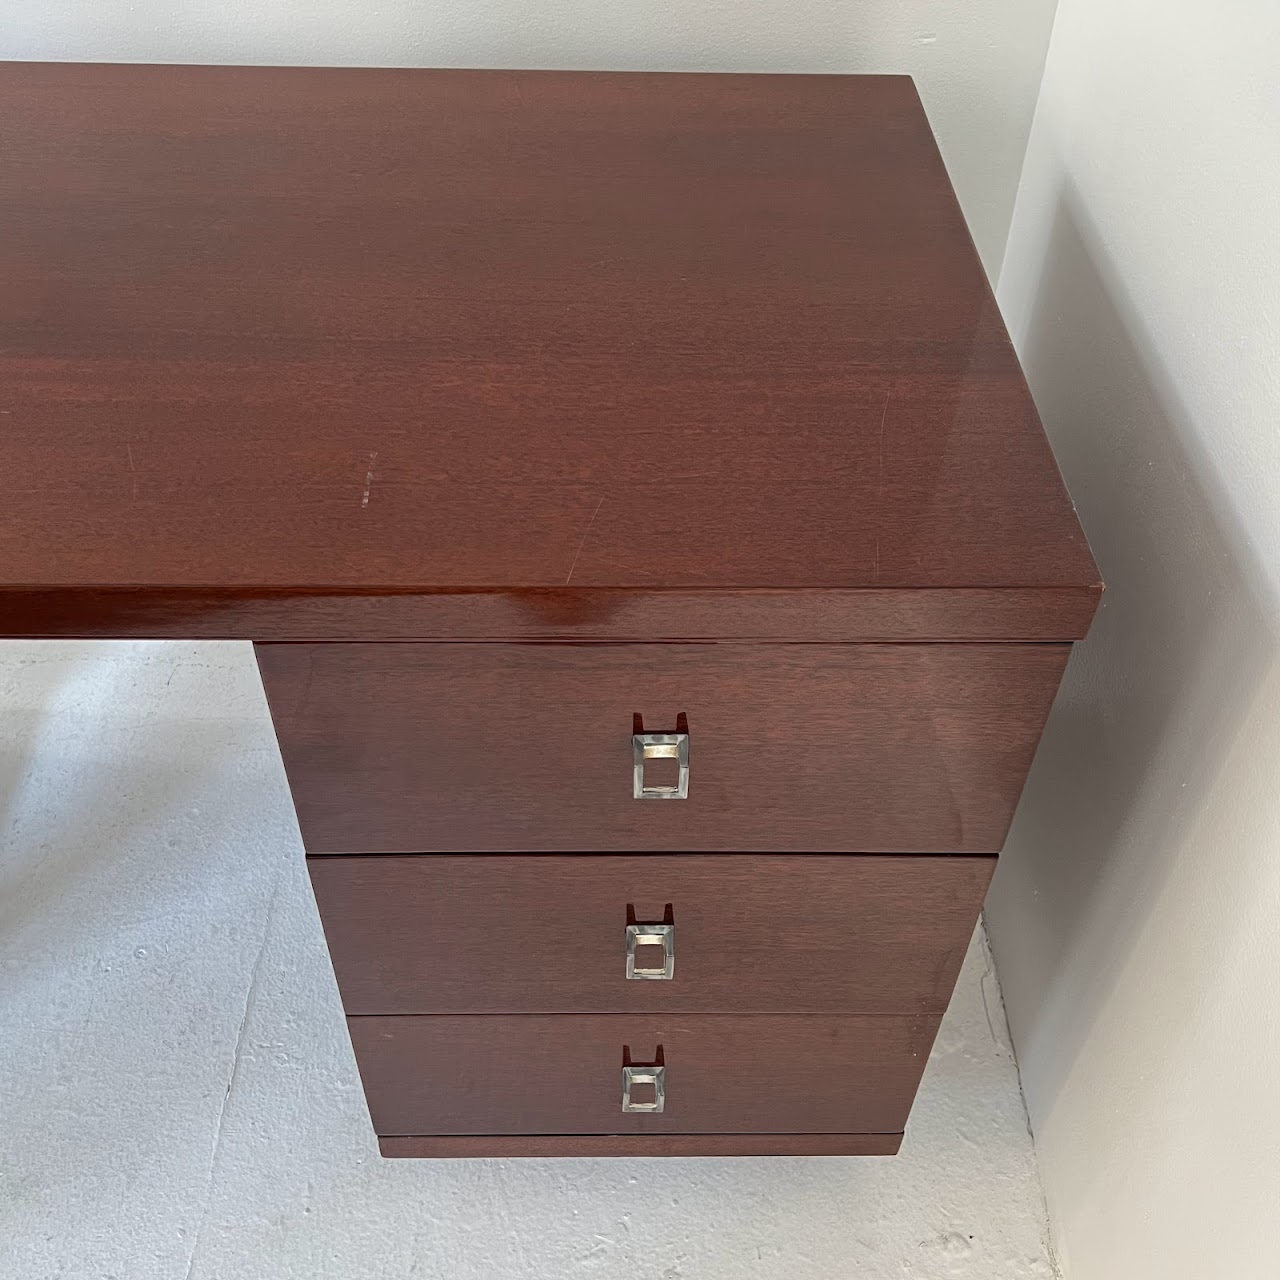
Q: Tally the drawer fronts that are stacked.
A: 3